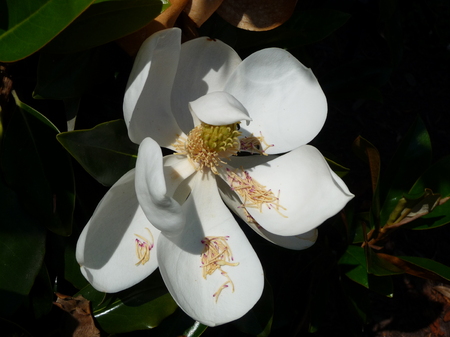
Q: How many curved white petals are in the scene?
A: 9